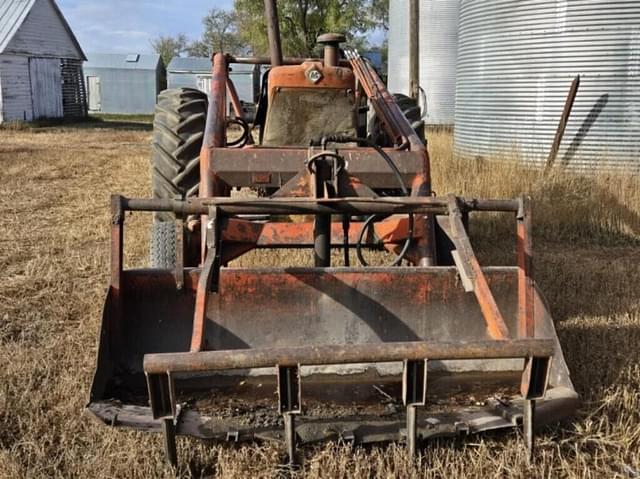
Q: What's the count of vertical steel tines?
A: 4